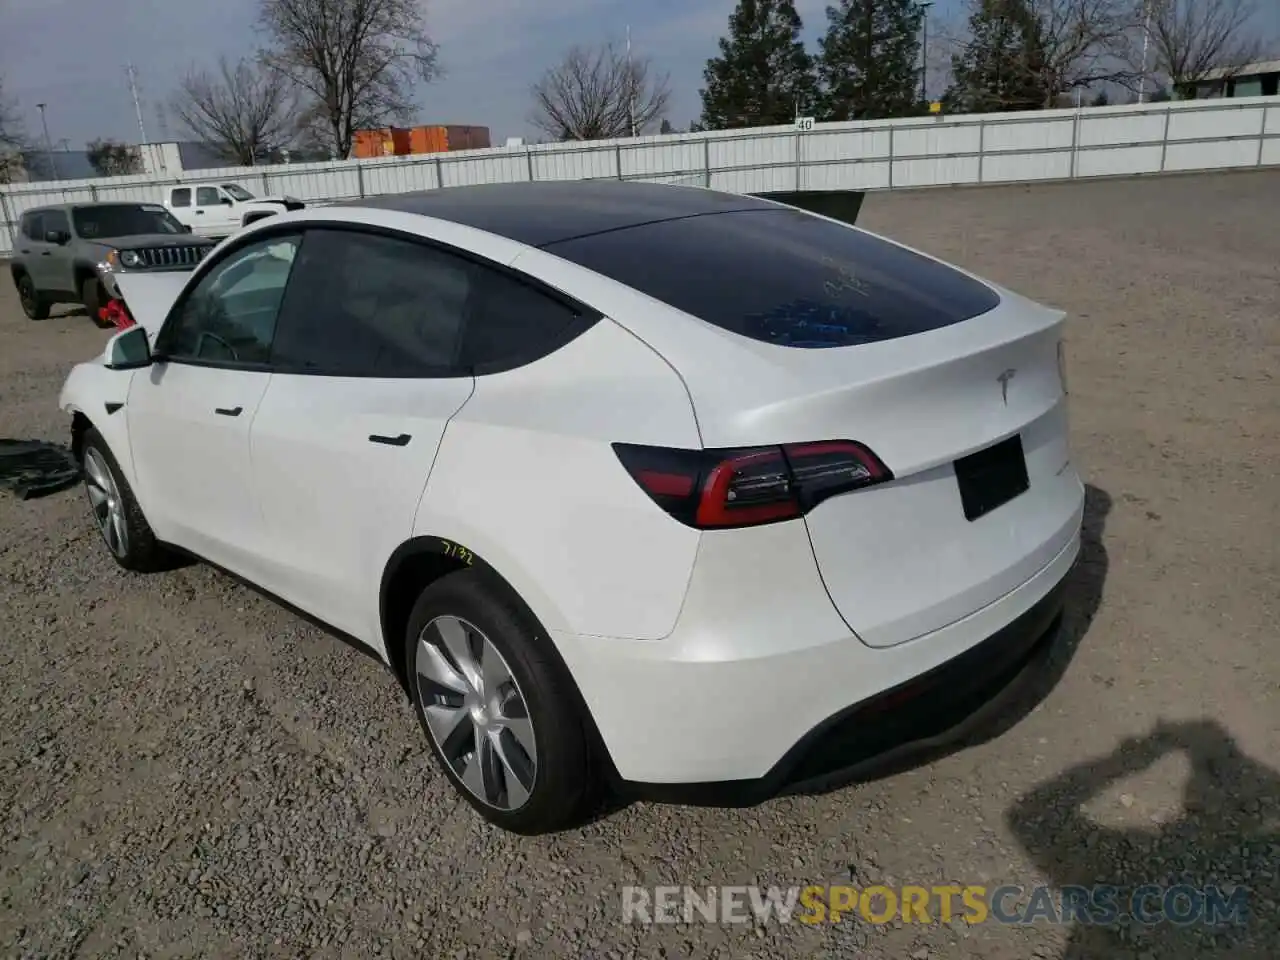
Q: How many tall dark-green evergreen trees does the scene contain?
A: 3